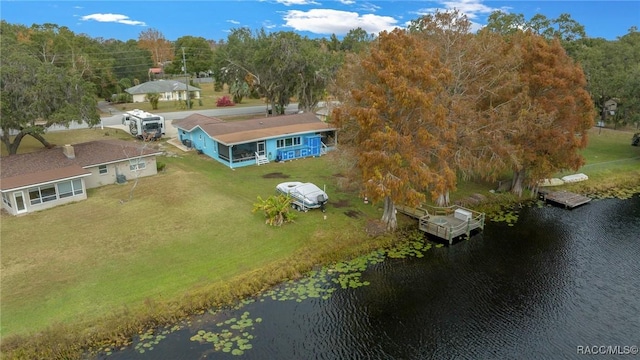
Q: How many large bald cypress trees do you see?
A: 3